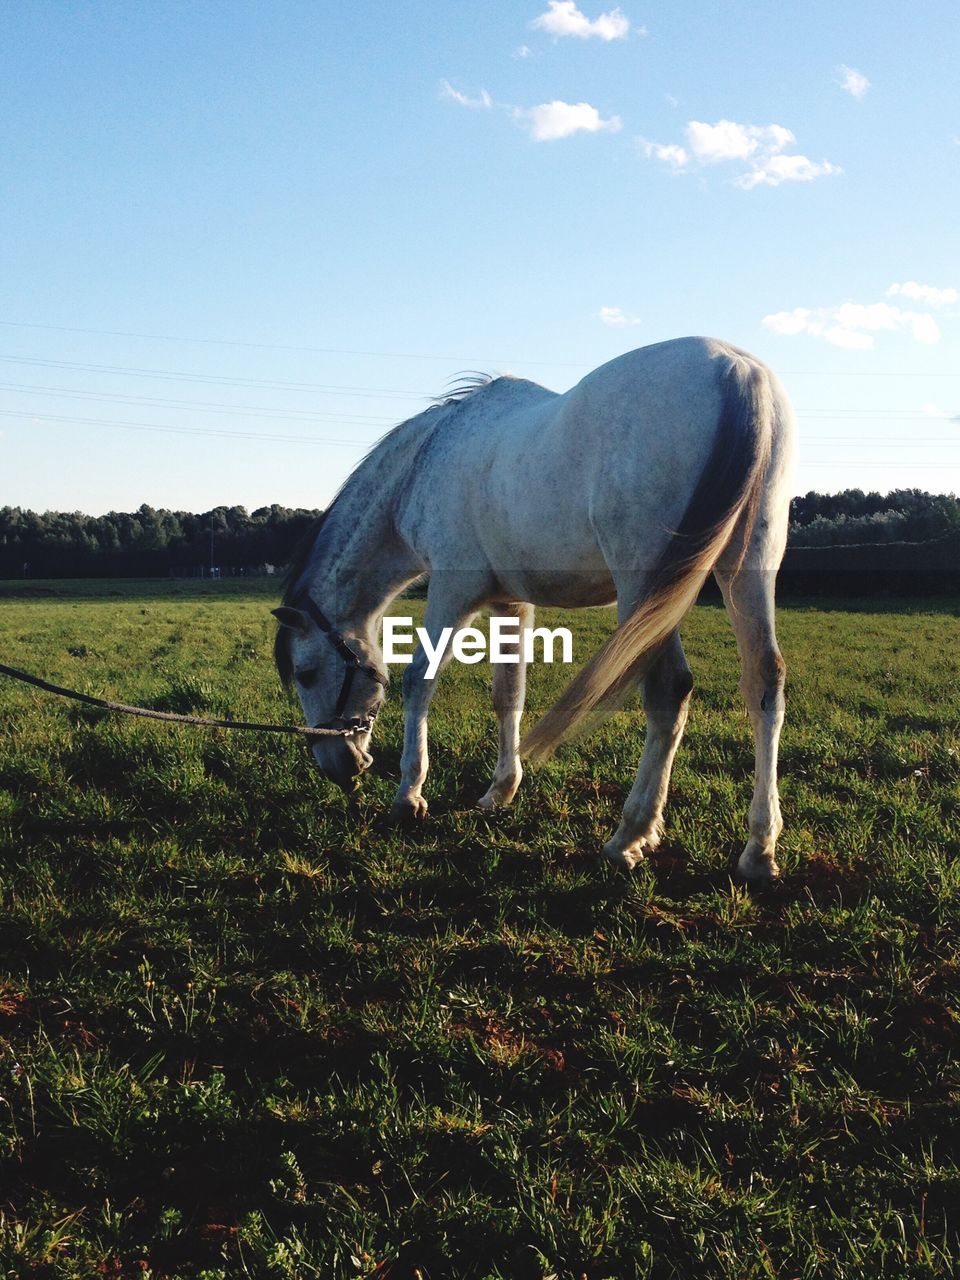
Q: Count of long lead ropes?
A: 1